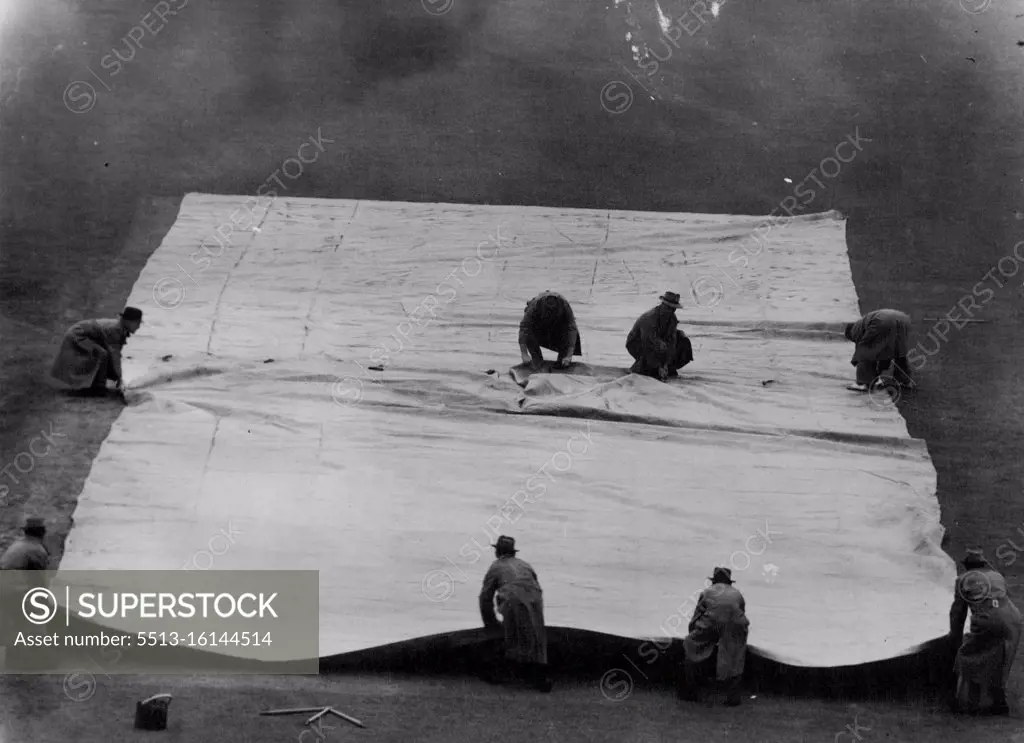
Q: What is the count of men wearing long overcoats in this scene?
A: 8